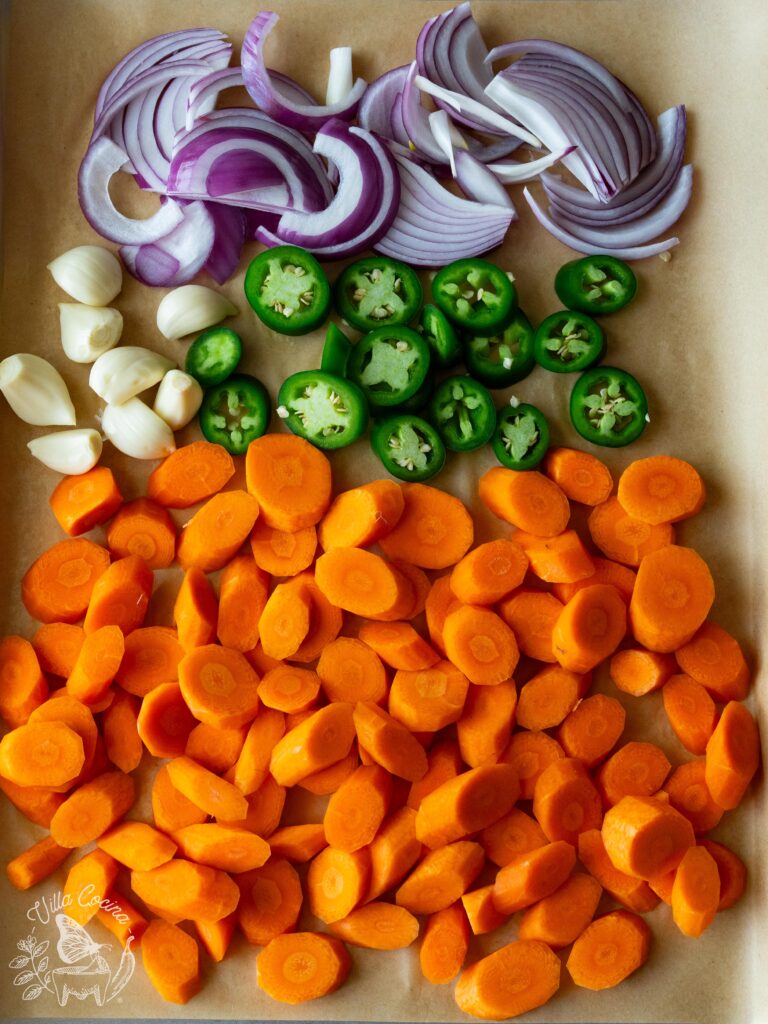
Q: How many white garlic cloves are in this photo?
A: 8